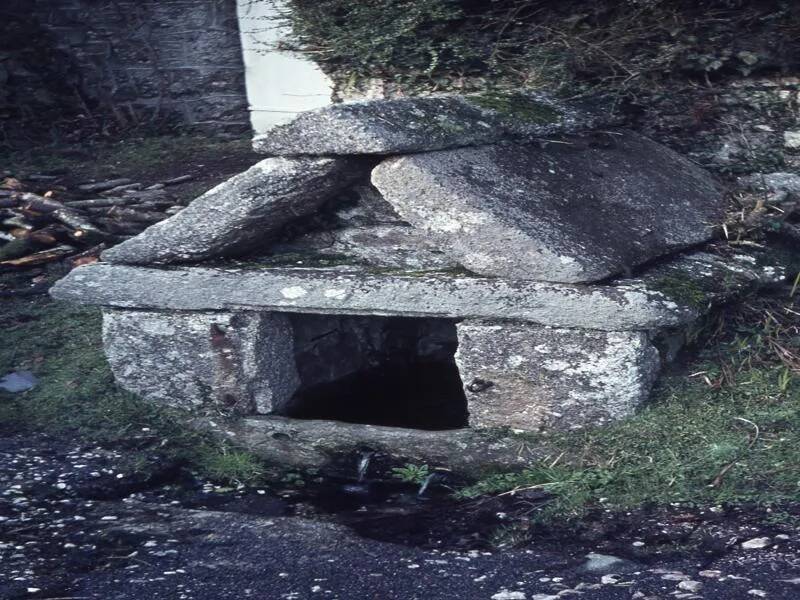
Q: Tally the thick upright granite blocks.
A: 2